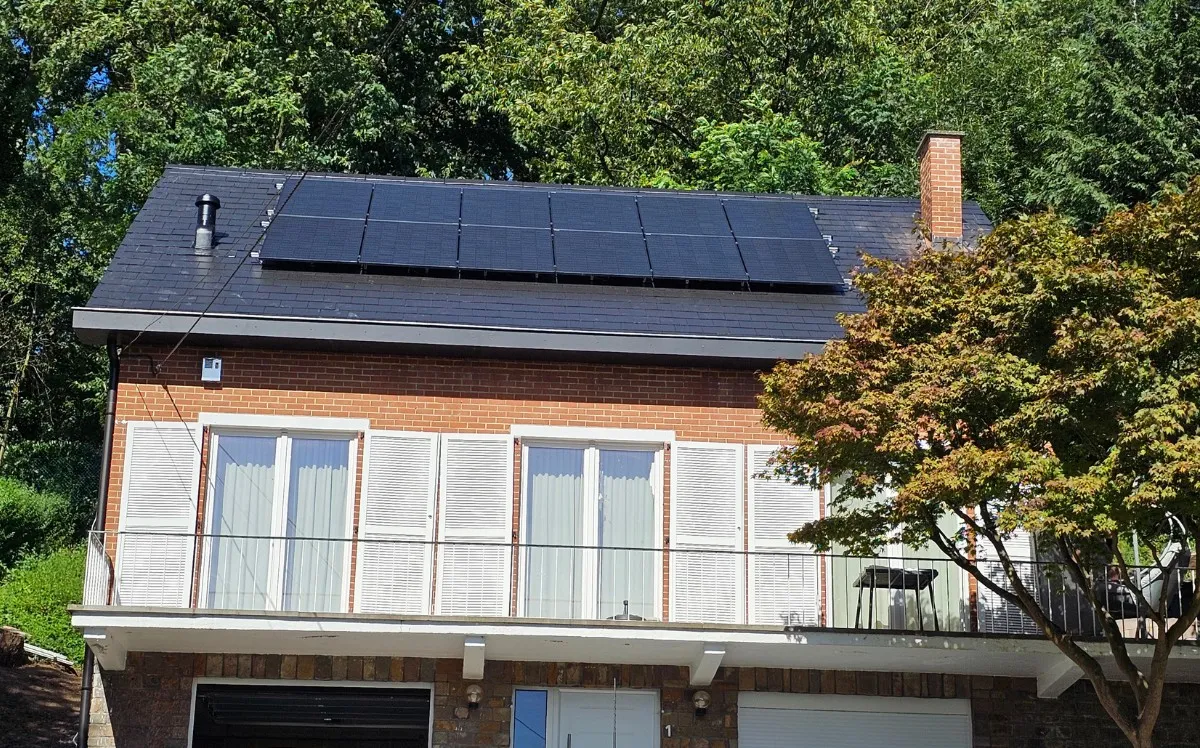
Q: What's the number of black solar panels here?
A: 12